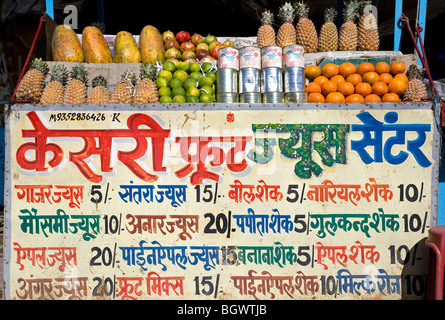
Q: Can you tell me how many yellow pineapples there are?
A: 13